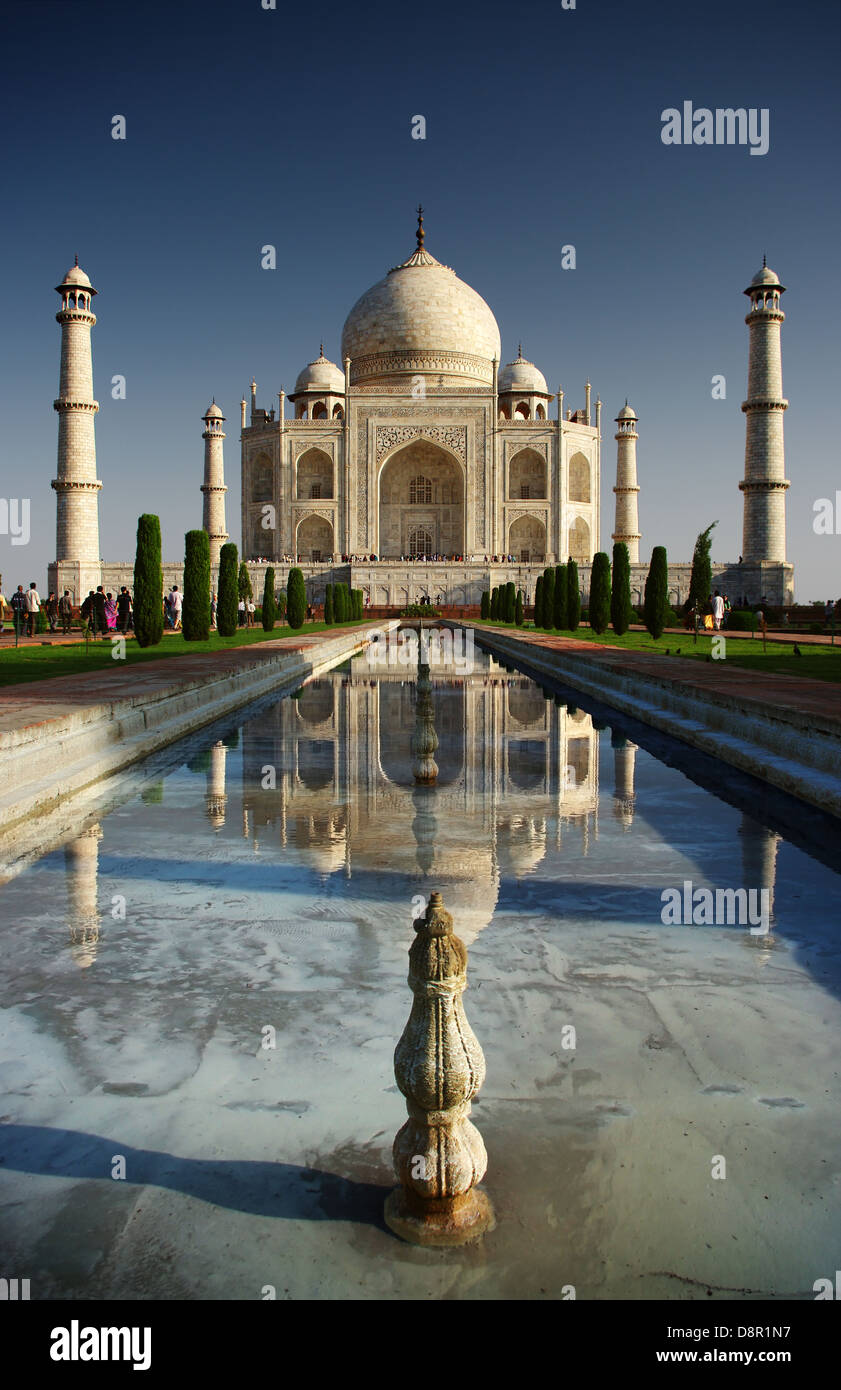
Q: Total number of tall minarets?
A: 4